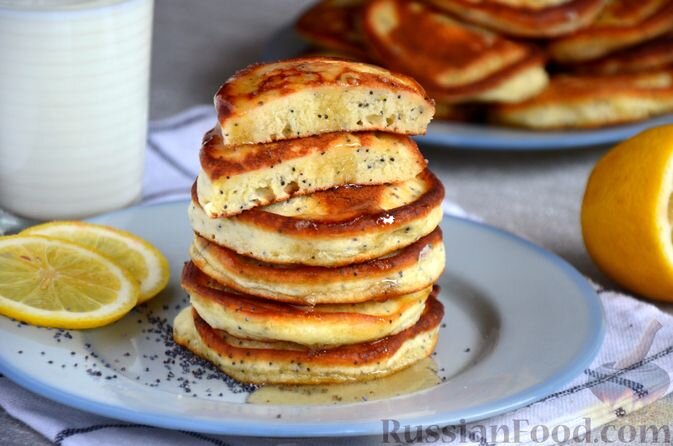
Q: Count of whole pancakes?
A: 4